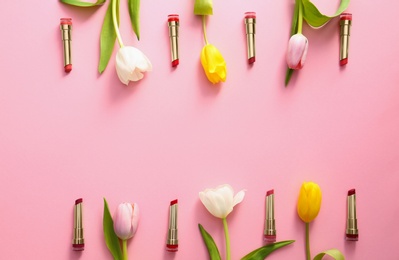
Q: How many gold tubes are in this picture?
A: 8